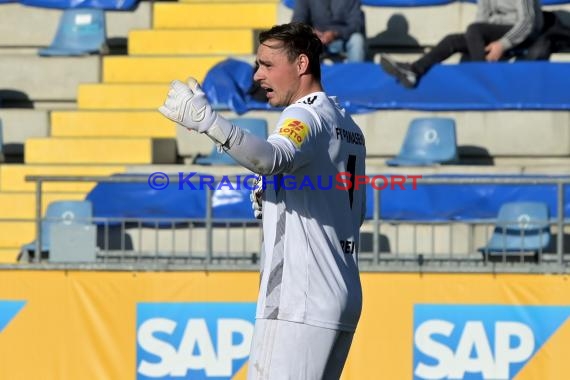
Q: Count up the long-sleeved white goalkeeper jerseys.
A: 1